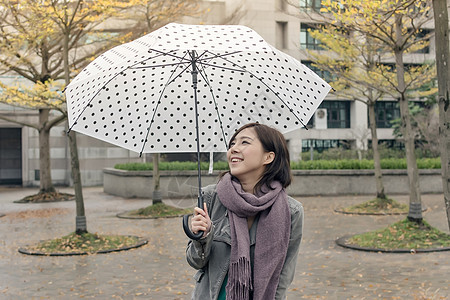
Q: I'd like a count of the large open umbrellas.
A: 1